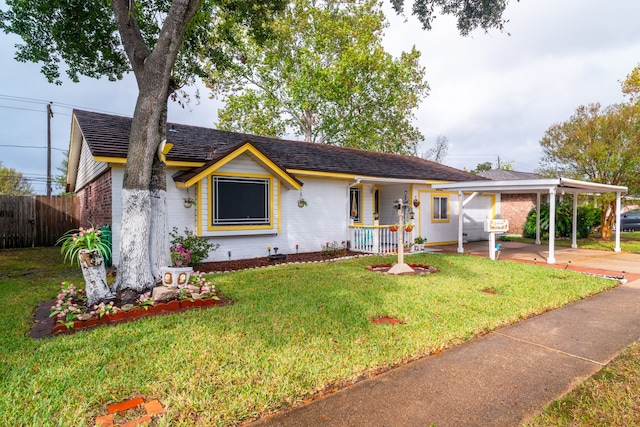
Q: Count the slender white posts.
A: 5